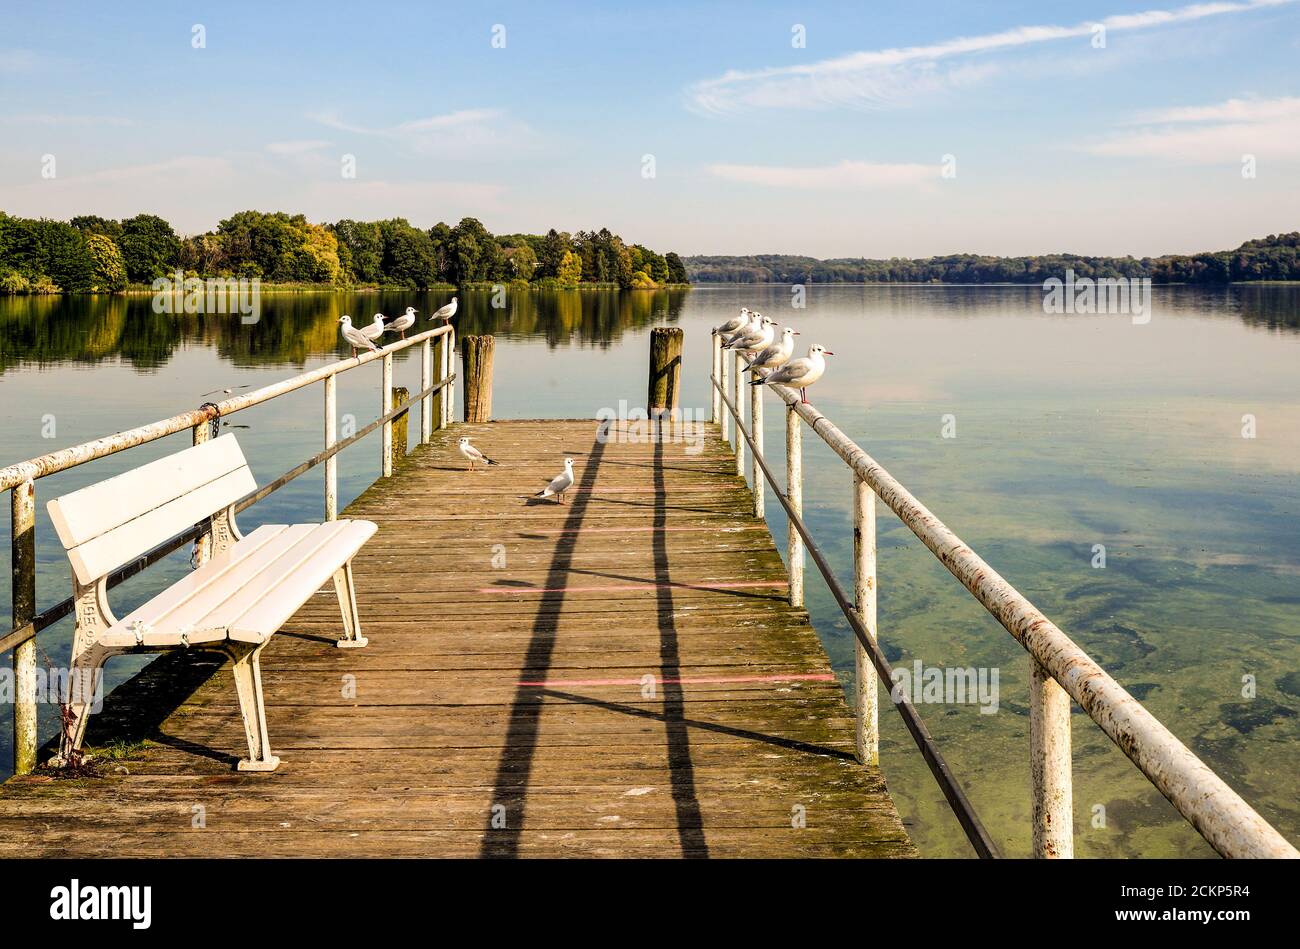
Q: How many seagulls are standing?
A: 11